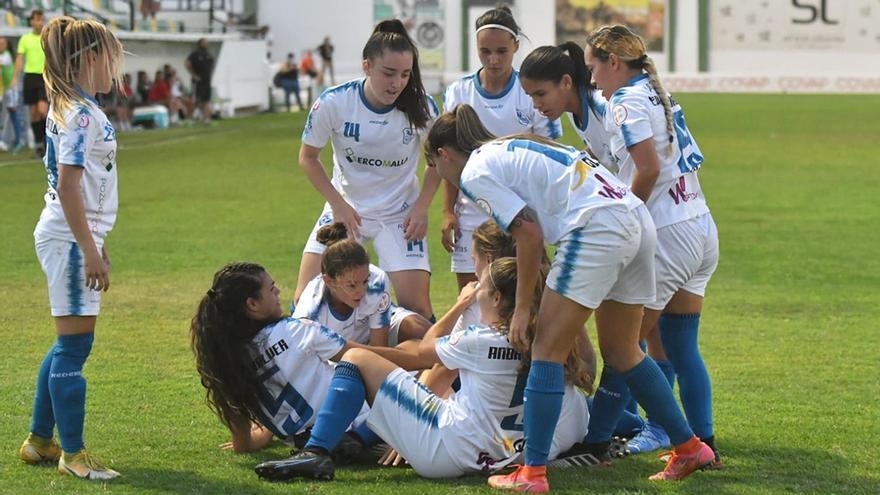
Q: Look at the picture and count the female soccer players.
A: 10